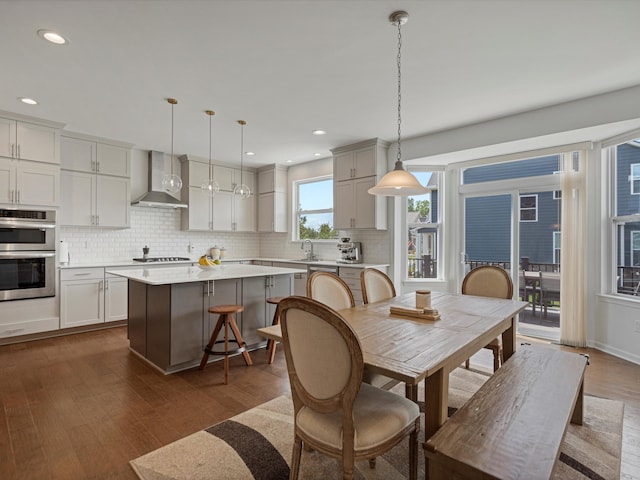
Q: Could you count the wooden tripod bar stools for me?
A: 2